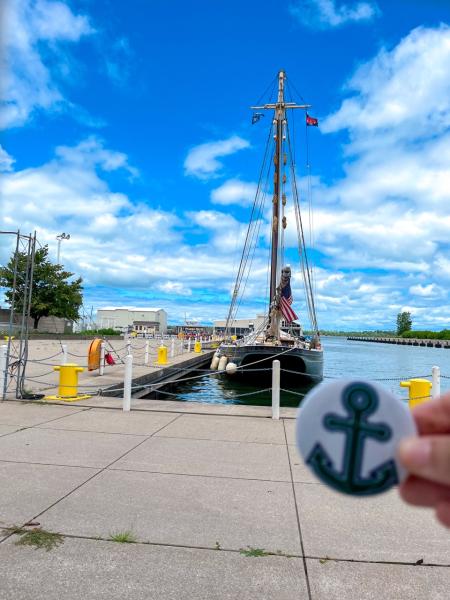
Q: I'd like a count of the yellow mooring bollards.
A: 4